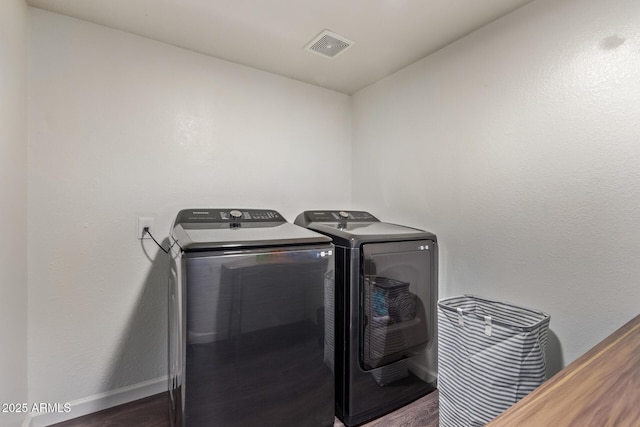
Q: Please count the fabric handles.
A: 2